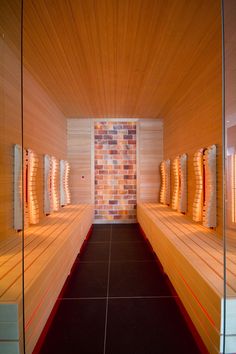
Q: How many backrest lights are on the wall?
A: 6